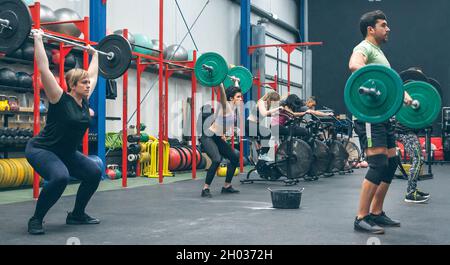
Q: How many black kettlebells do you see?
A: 0